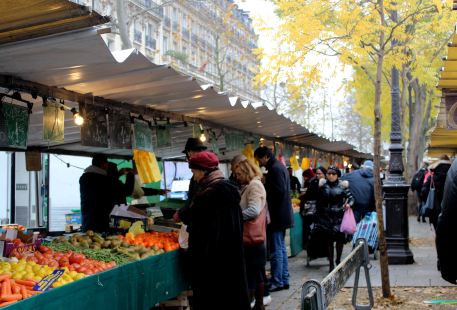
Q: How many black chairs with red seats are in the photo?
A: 0